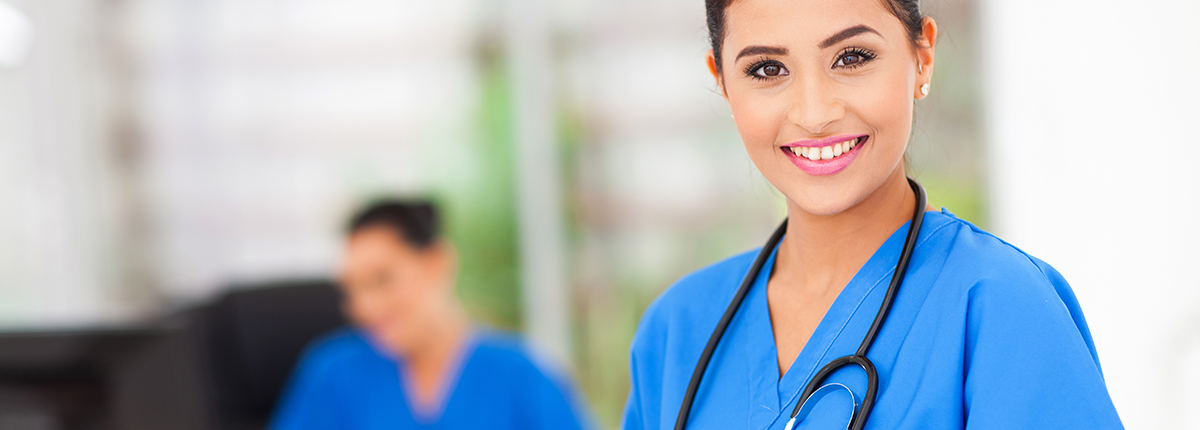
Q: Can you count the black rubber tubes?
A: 1